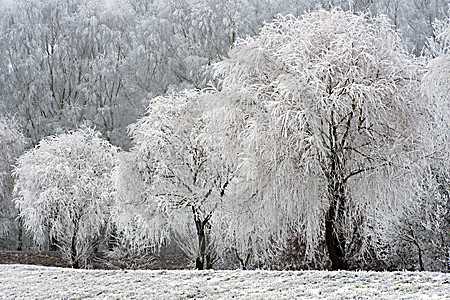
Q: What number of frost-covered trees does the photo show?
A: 3